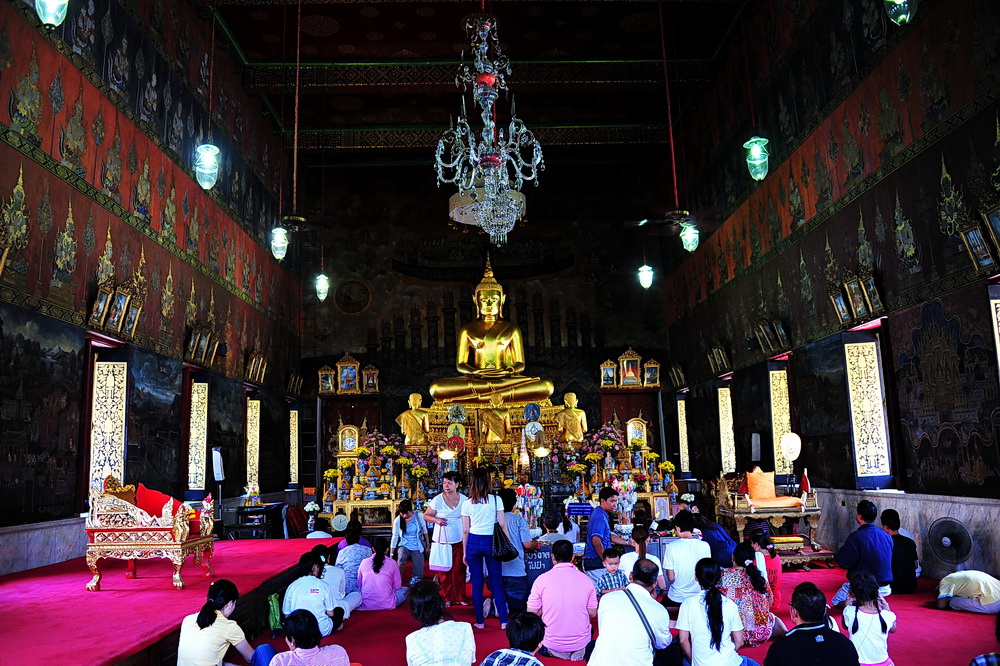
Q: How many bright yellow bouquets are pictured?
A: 12